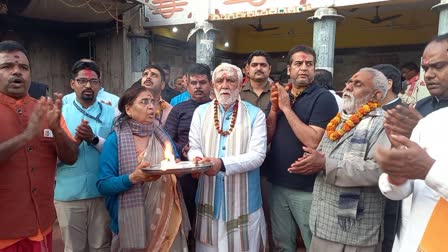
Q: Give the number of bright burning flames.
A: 1